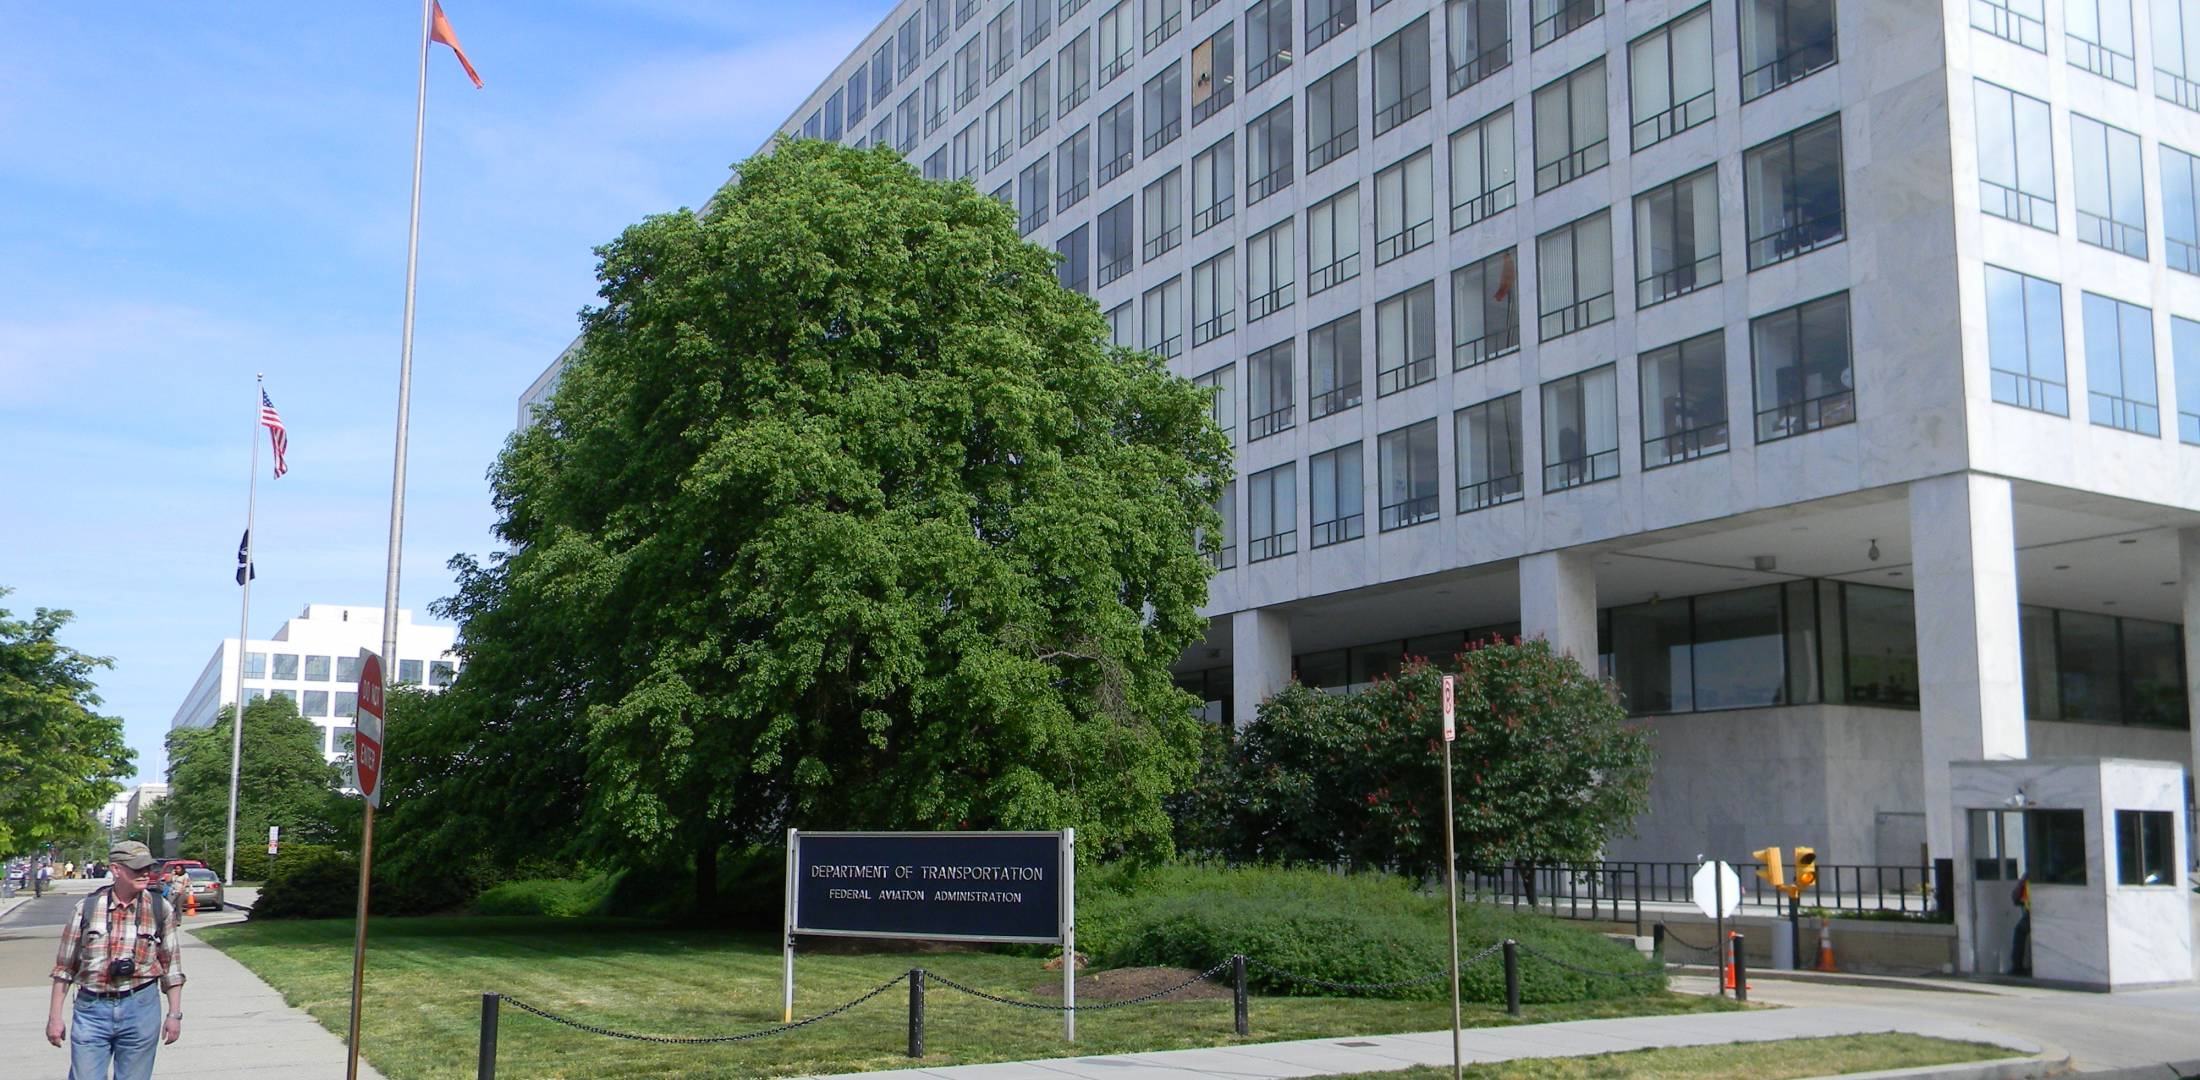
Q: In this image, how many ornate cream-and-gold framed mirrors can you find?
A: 0